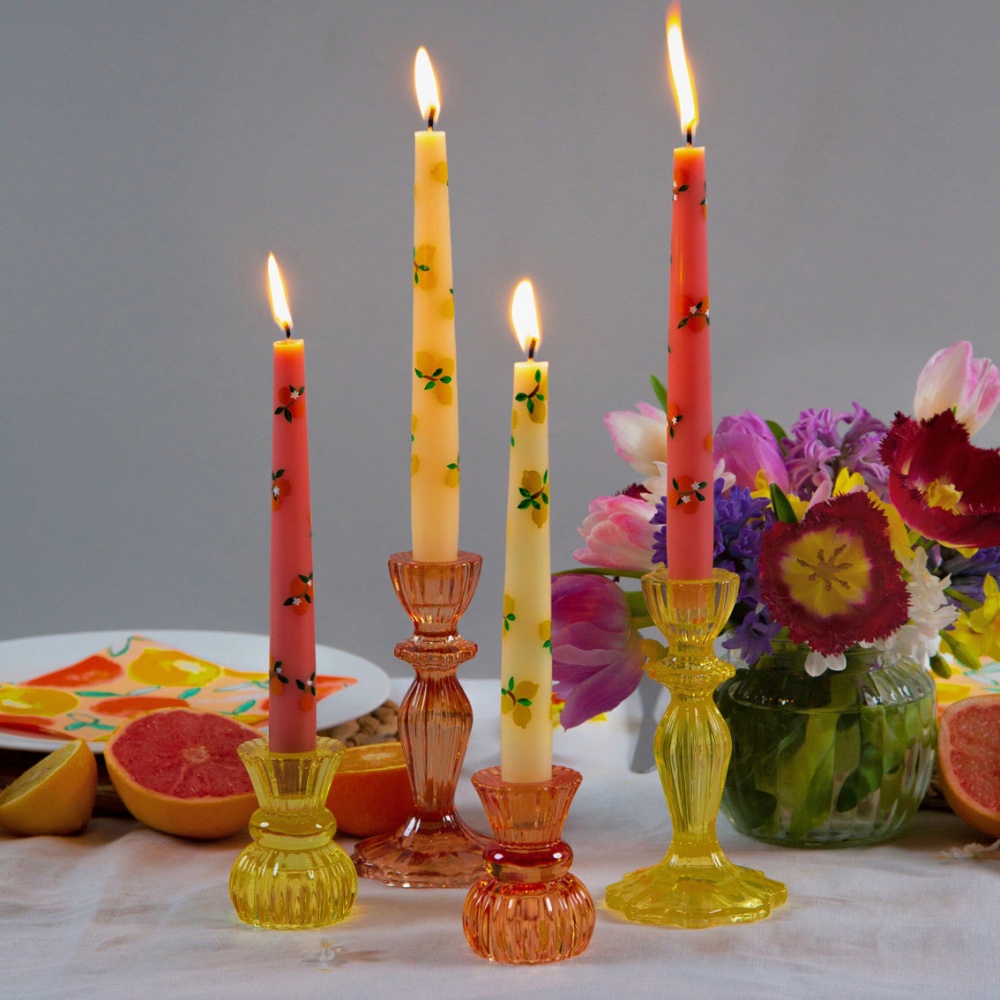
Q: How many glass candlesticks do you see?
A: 4